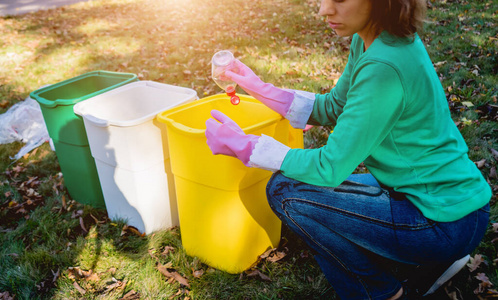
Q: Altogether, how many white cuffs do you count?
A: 2